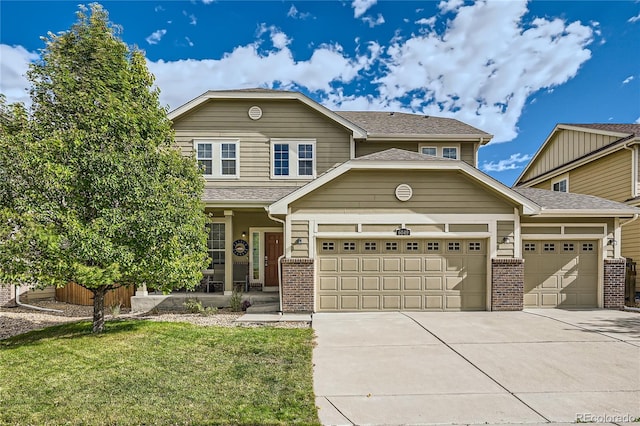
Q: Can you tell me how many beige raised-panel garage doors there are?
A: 2